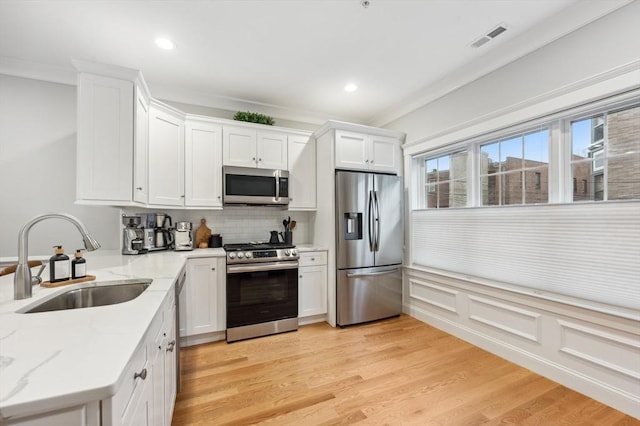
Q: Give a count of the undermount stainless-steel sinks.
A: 1